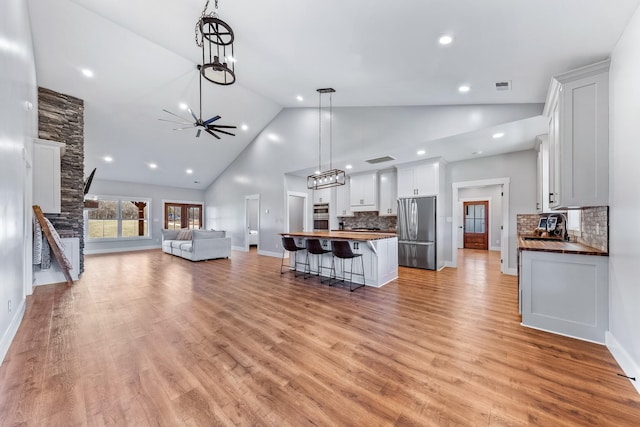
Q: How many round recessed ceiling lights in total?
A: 14